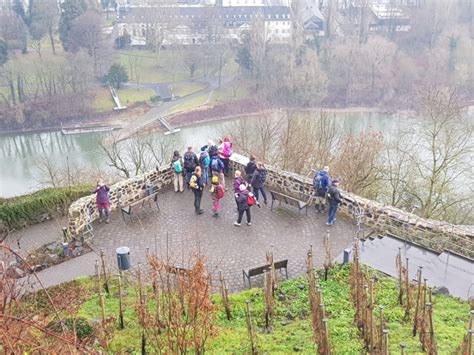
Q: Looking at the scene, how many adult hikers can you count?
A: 15